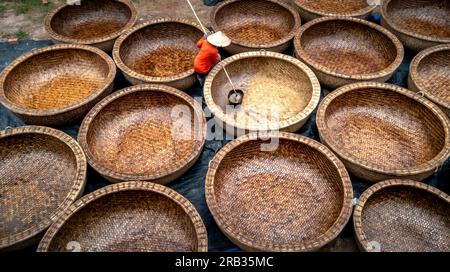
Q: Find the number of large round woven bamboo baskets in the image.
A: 15